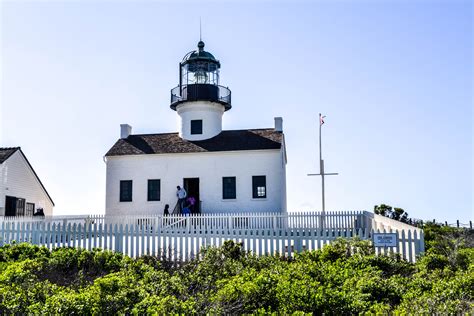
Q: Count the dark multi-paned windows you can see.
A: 5